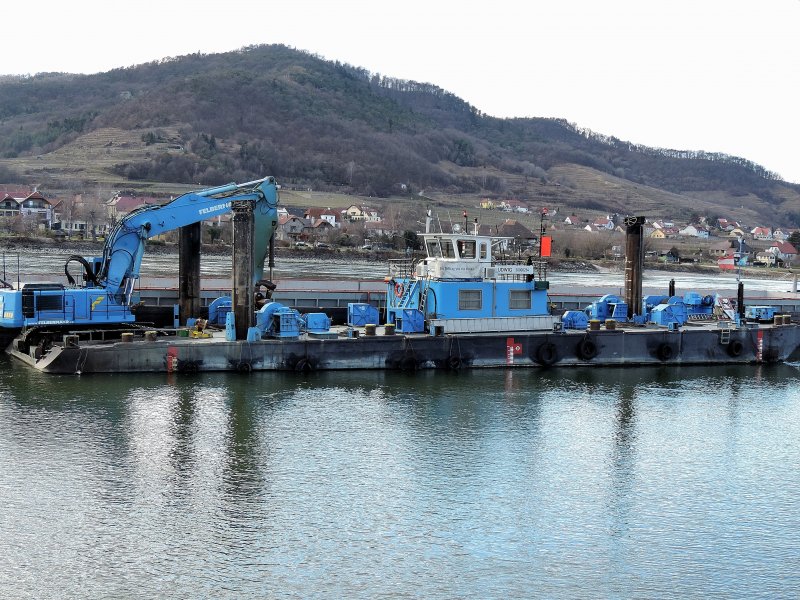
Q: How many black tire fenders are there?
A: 9